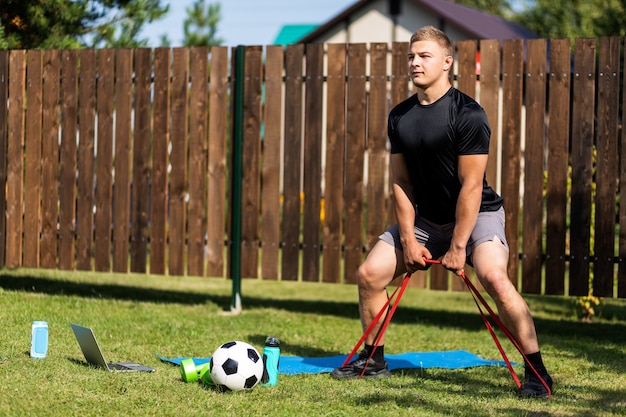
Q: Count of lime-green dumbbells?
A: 2